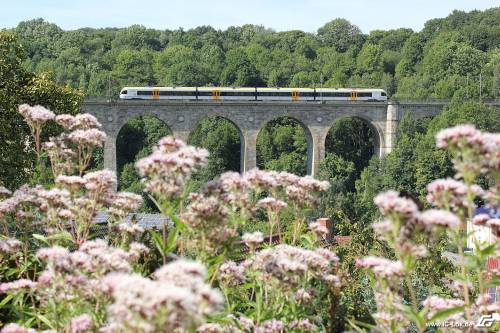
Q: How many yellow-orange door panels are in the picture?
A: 4